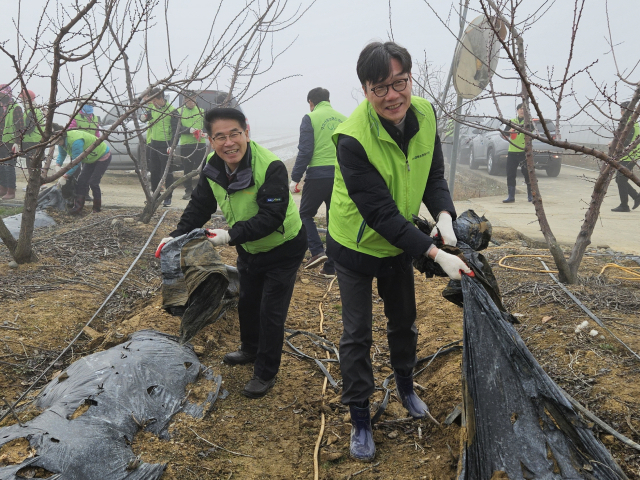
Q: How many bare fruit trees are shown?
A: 3